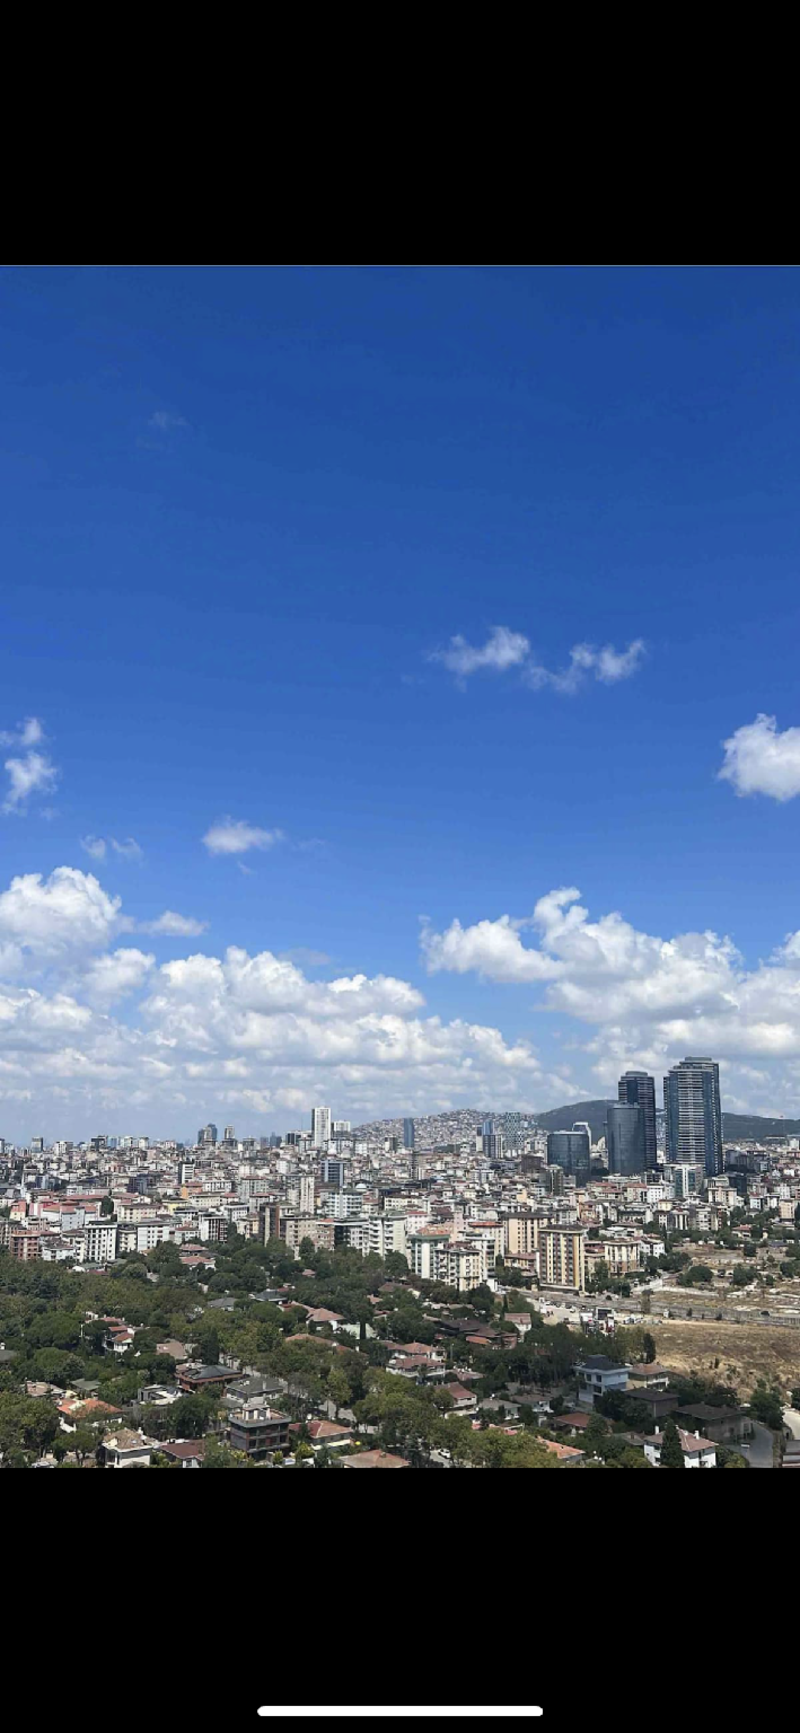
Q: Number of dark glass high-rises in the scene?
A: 4